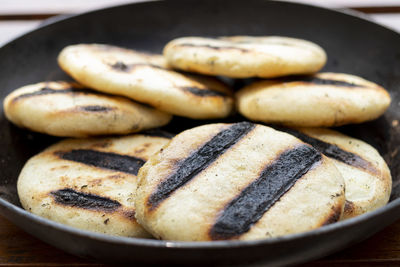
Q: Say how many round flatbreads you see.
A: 7